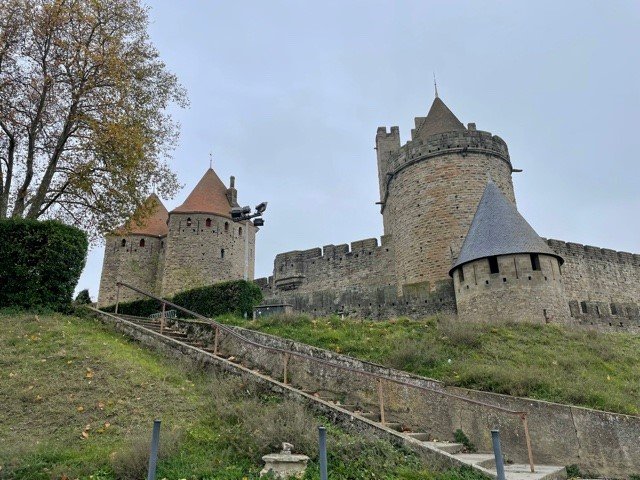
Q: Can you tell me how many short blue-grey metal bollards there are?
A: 3